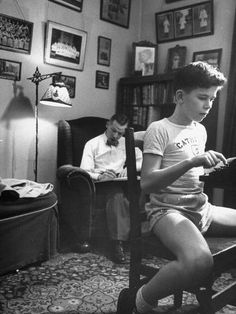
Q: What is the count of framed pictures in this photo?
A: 13